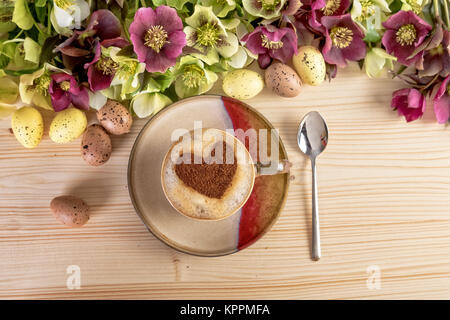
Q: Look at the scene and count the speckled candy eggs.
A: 8